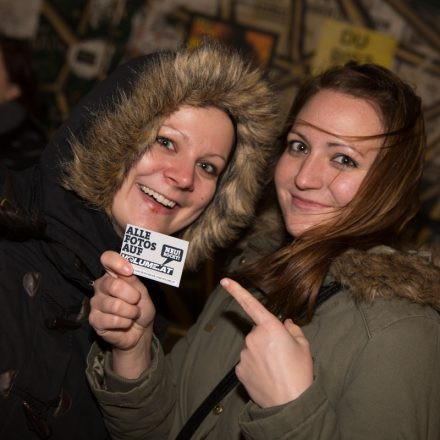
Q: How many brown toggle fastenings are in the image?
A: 2